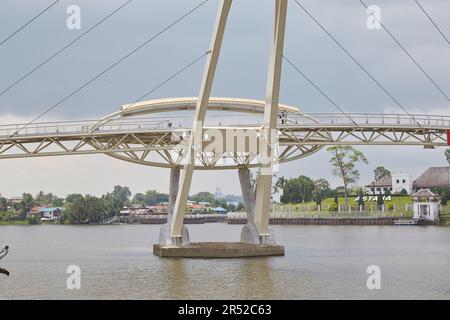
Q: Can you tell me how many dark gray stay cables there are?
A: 8